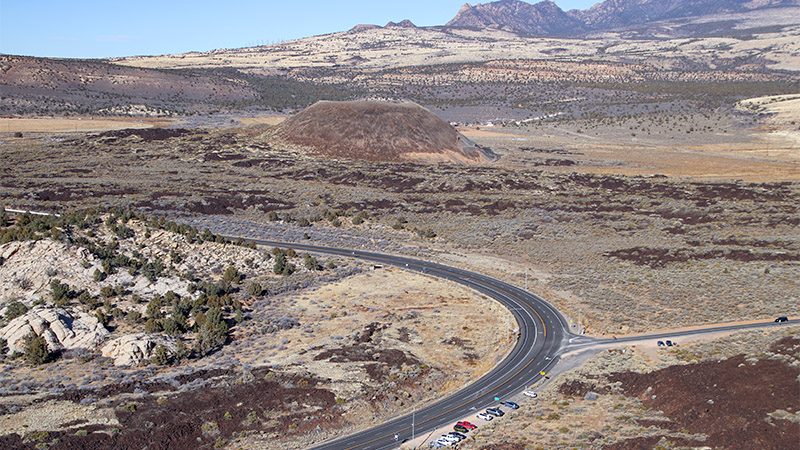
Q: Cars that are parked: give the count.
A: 12